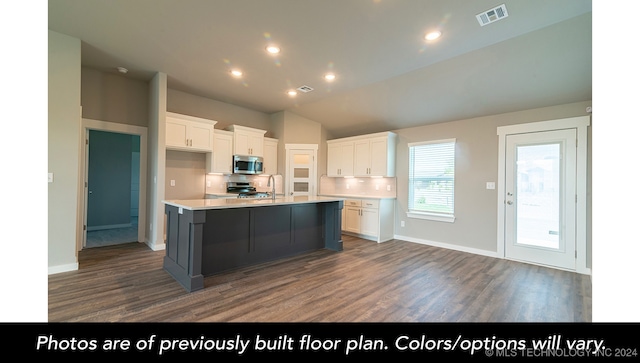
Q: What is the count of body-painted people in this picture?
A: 0